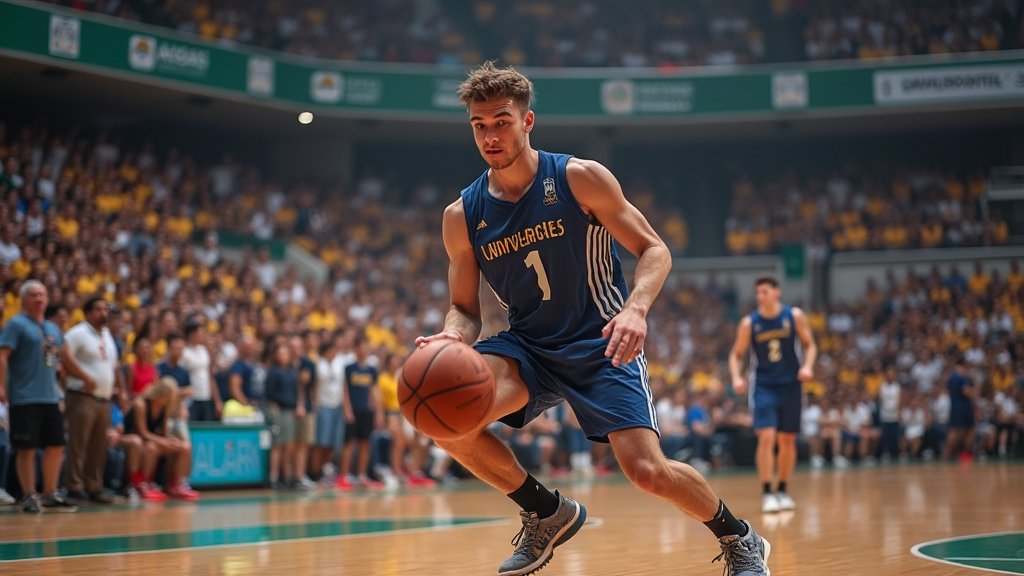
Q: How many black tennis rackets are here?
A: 0